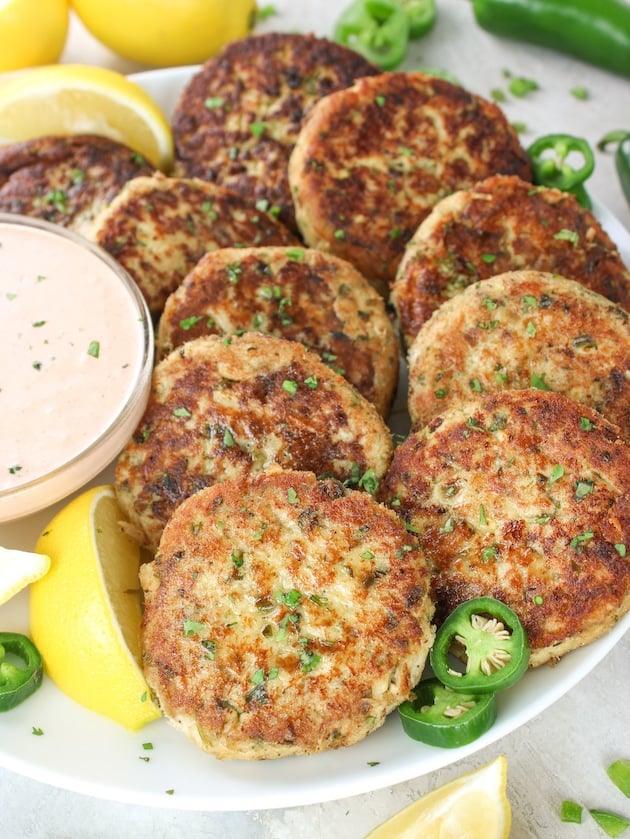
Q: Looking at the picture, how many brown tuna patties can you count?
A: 10